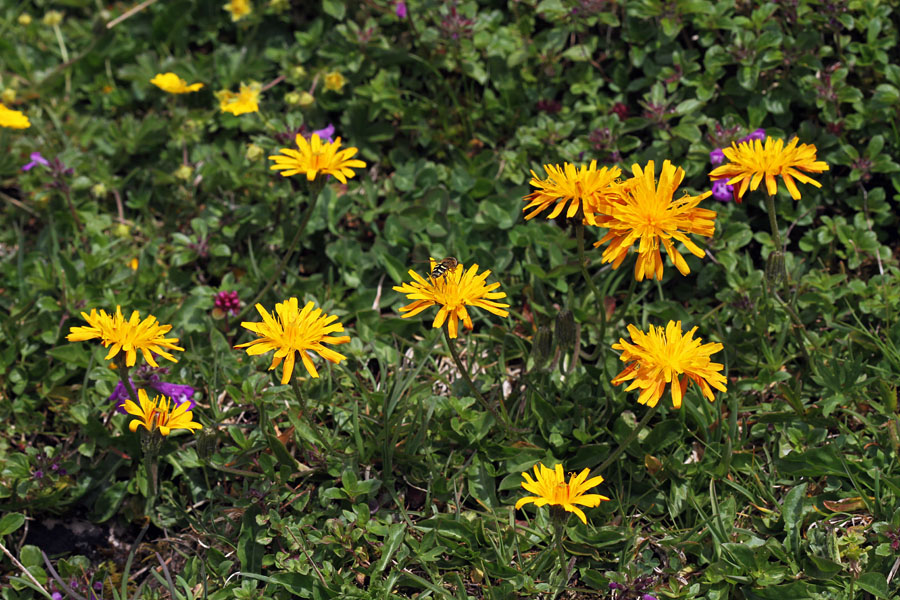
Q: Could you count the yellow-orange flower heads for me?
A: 10